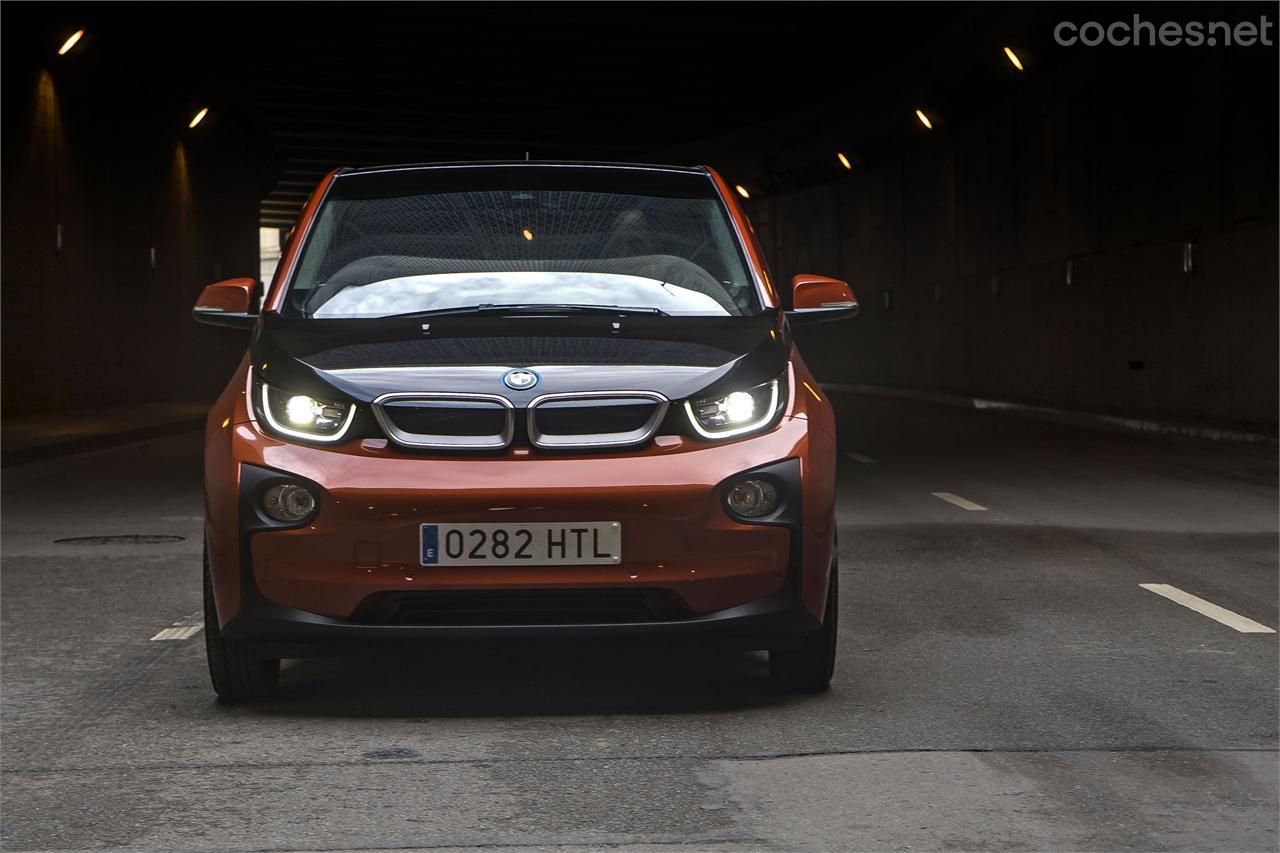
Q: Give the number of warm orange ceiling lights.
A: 6